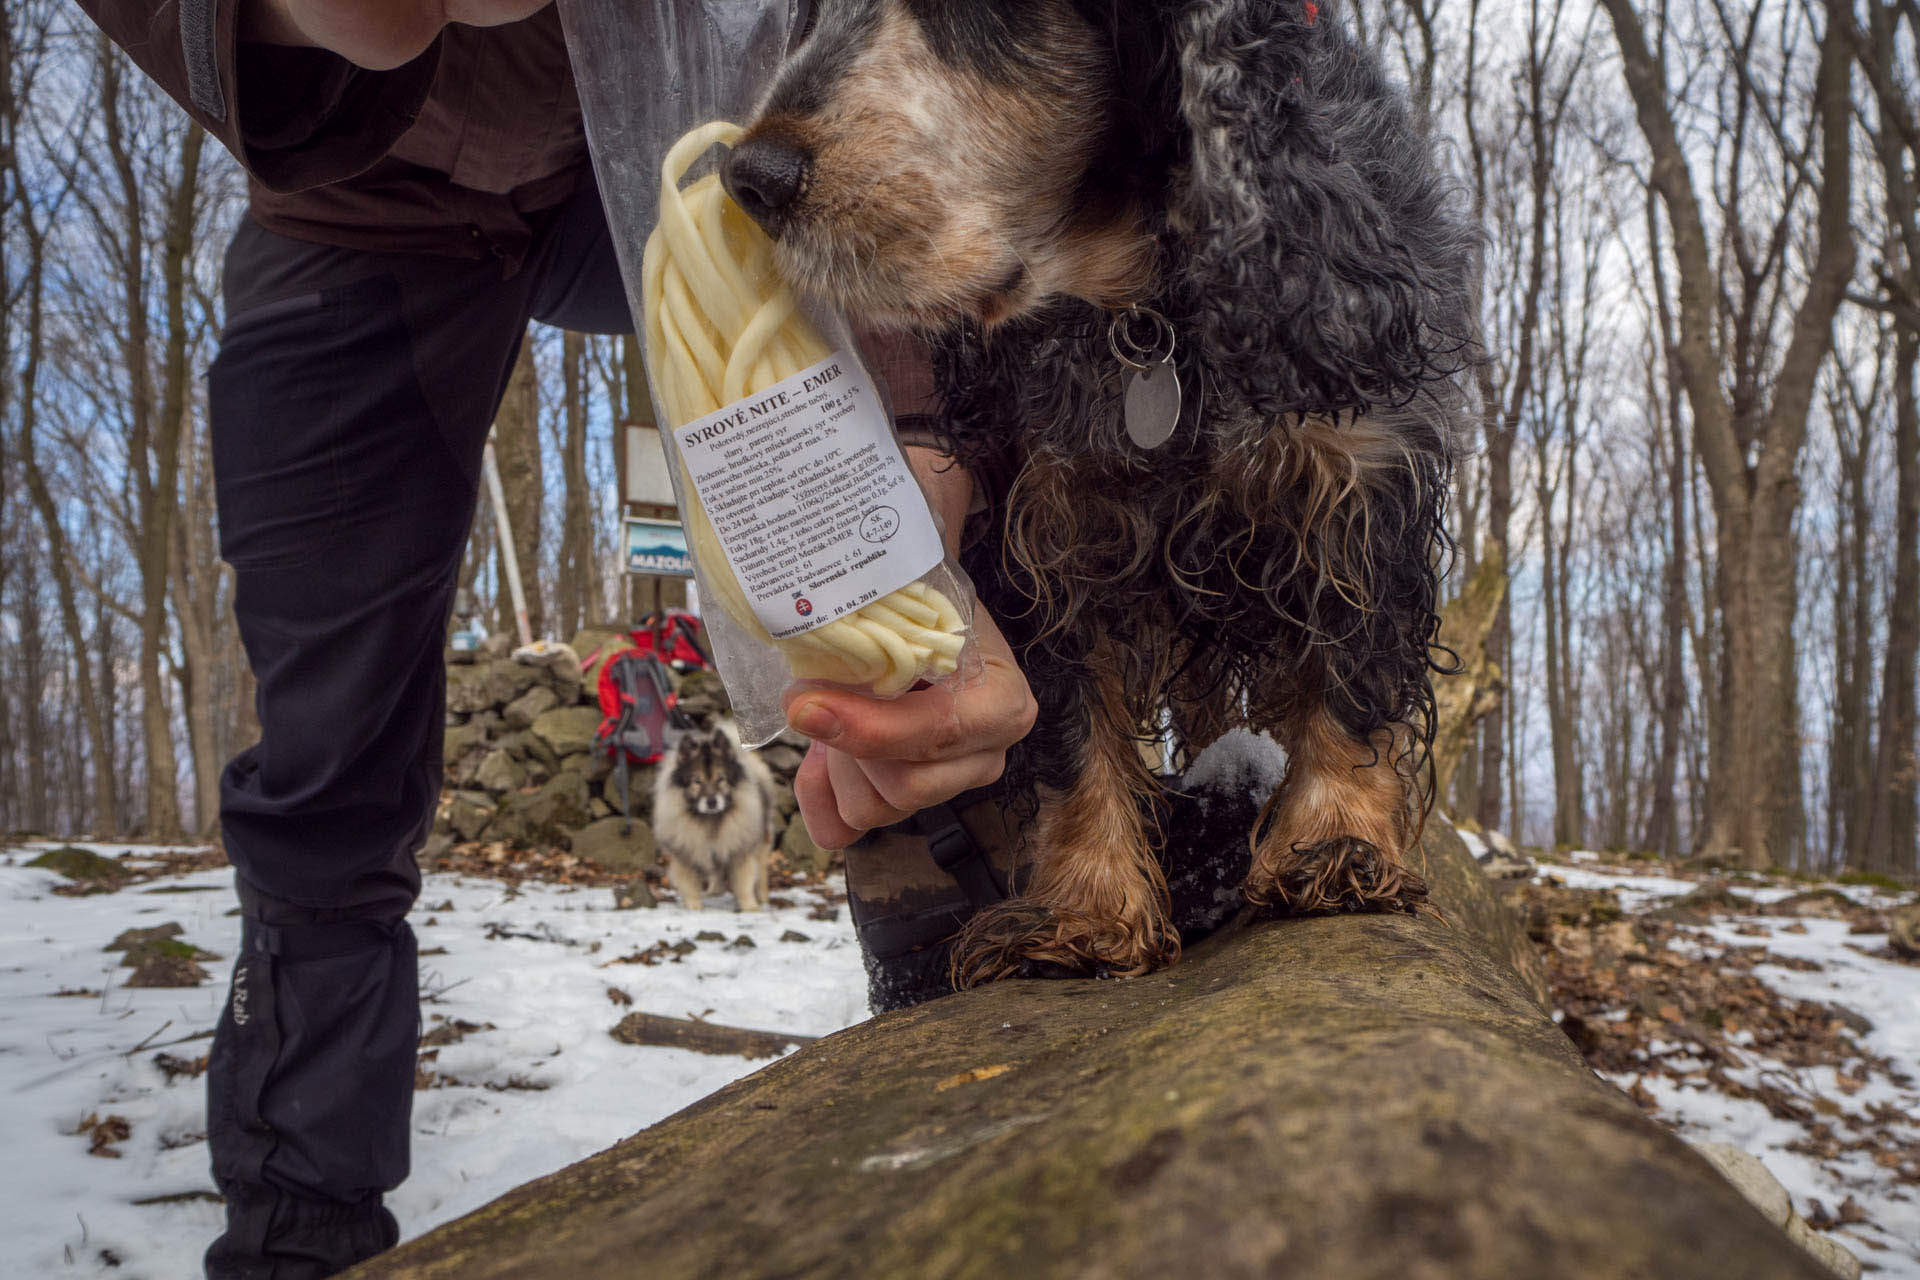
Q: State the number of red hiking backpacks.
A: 2